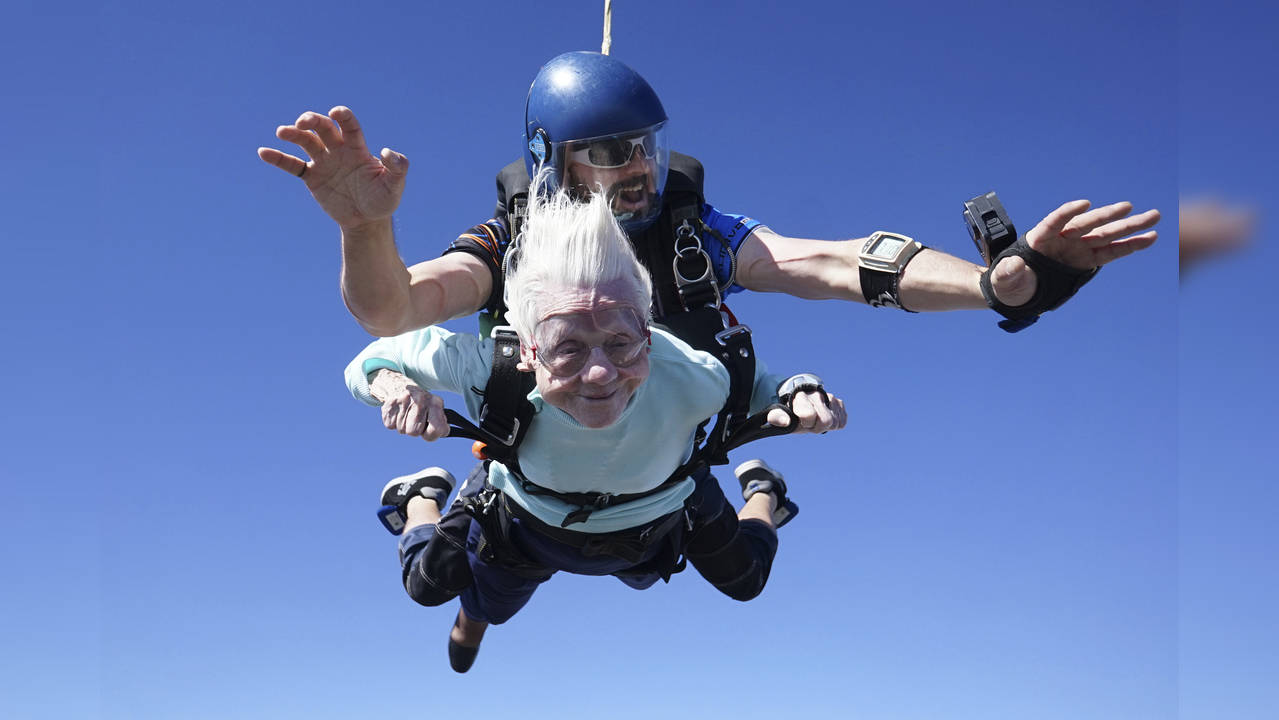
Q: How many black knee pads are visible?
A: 2